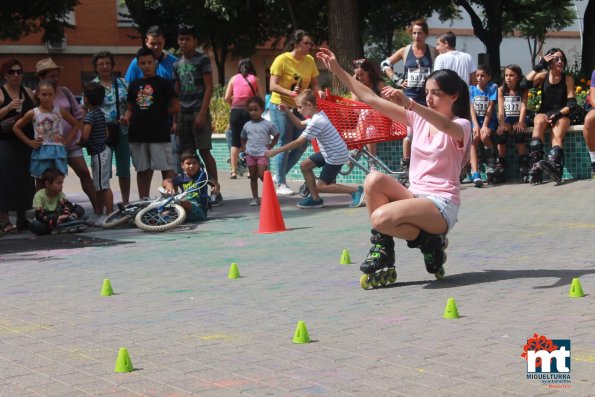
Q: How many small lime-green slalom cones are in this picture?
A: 7